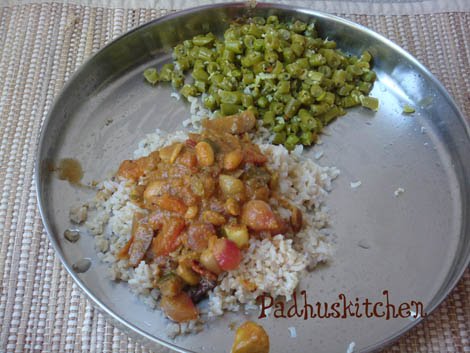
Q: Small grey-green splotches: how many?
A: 2